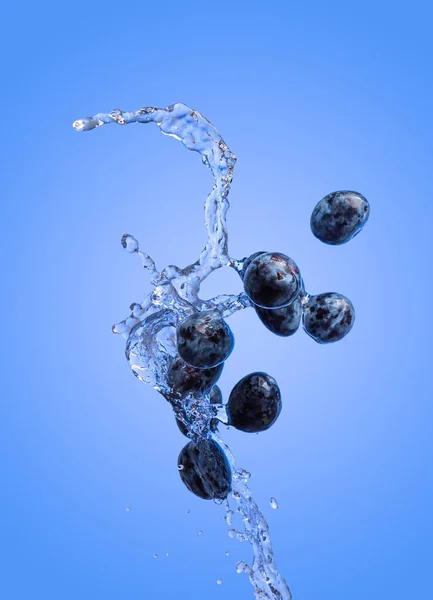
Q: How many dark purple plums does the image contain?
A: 9